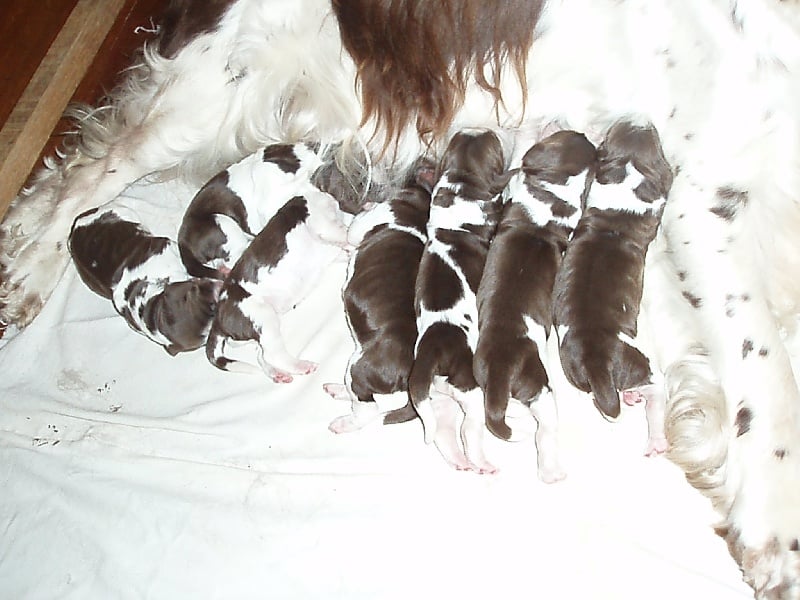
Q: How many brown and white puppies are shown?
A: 7